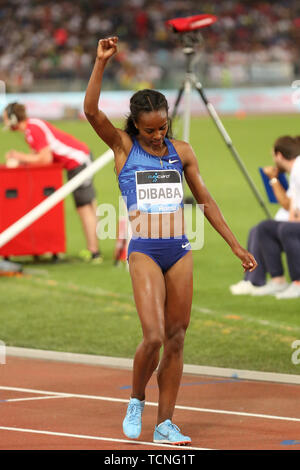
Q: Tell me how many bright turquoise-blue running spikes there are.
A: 2